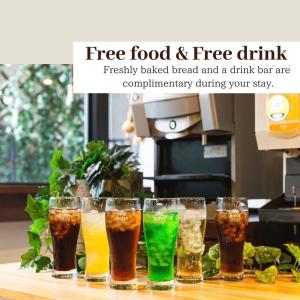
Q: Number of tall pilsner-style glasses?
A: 6